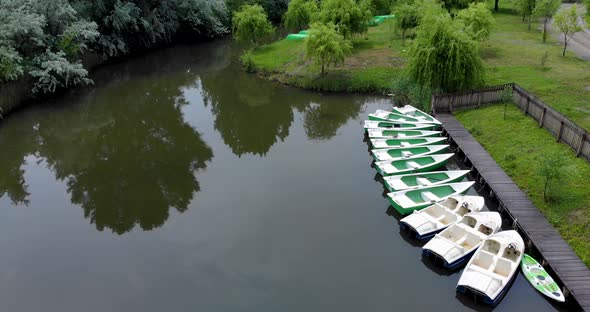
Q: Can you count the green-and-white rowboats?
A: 9